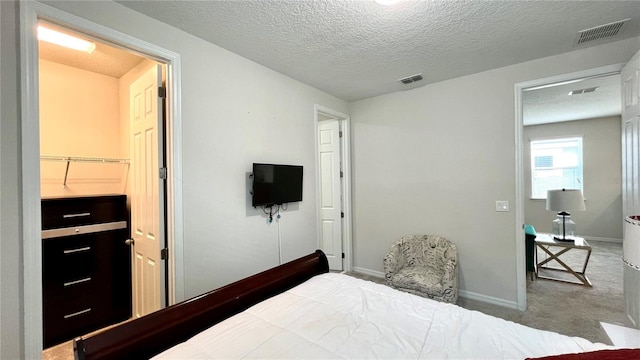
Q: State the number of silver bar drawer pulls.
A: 4